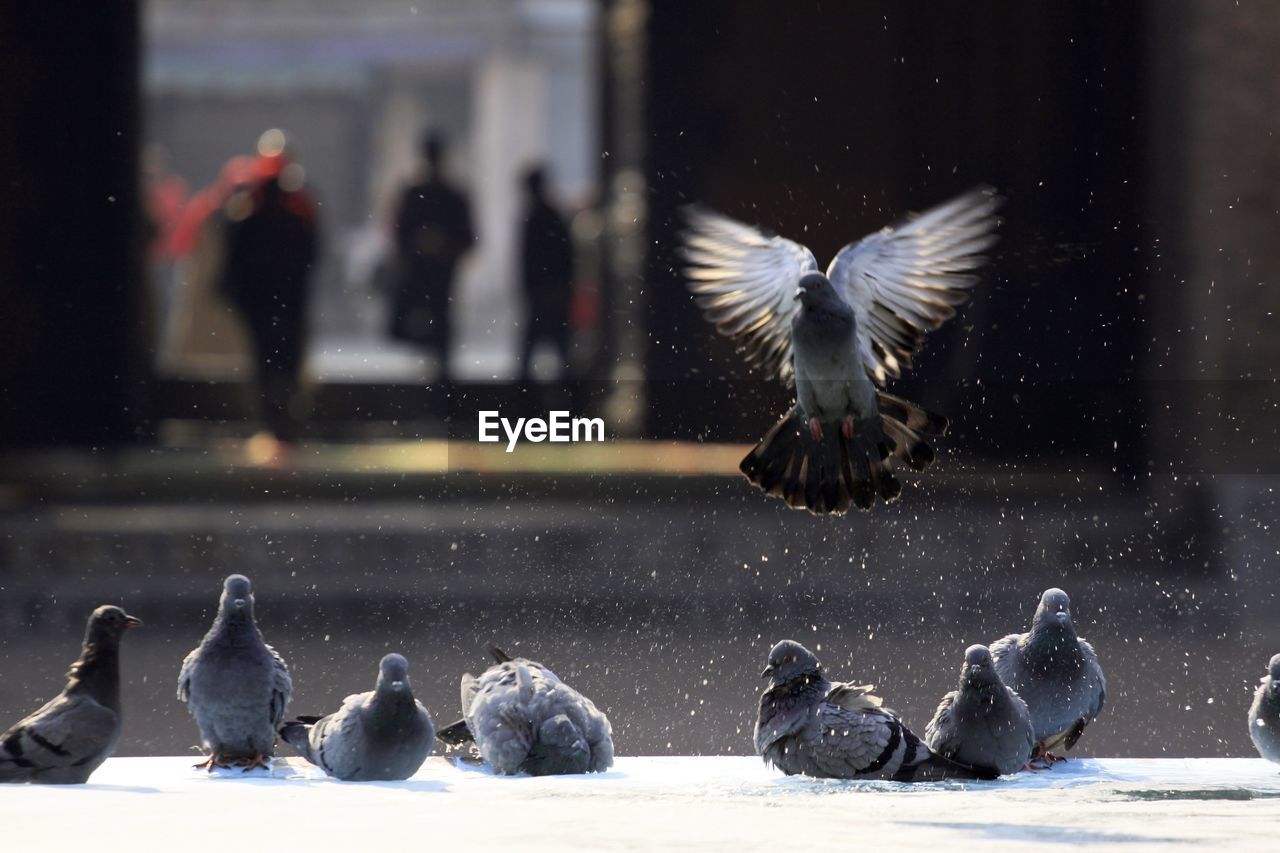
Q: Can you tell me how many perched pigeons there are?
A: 8